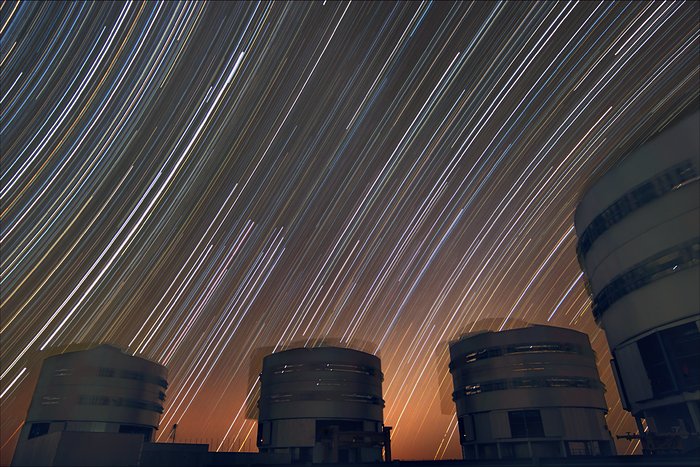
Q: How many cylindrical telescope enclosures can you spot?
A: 4